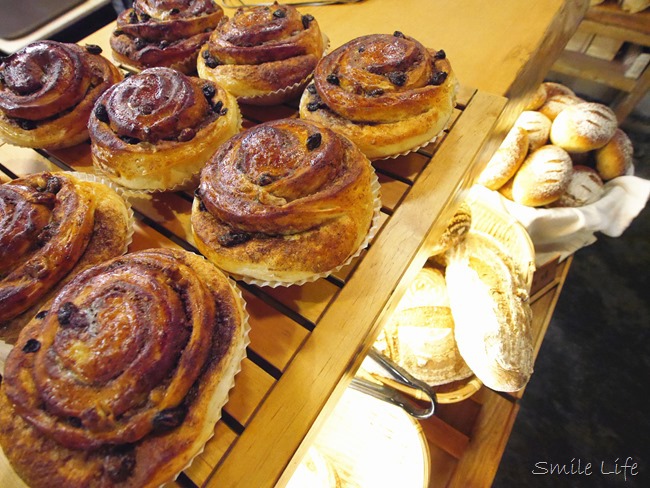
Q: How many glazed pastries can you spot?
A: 8